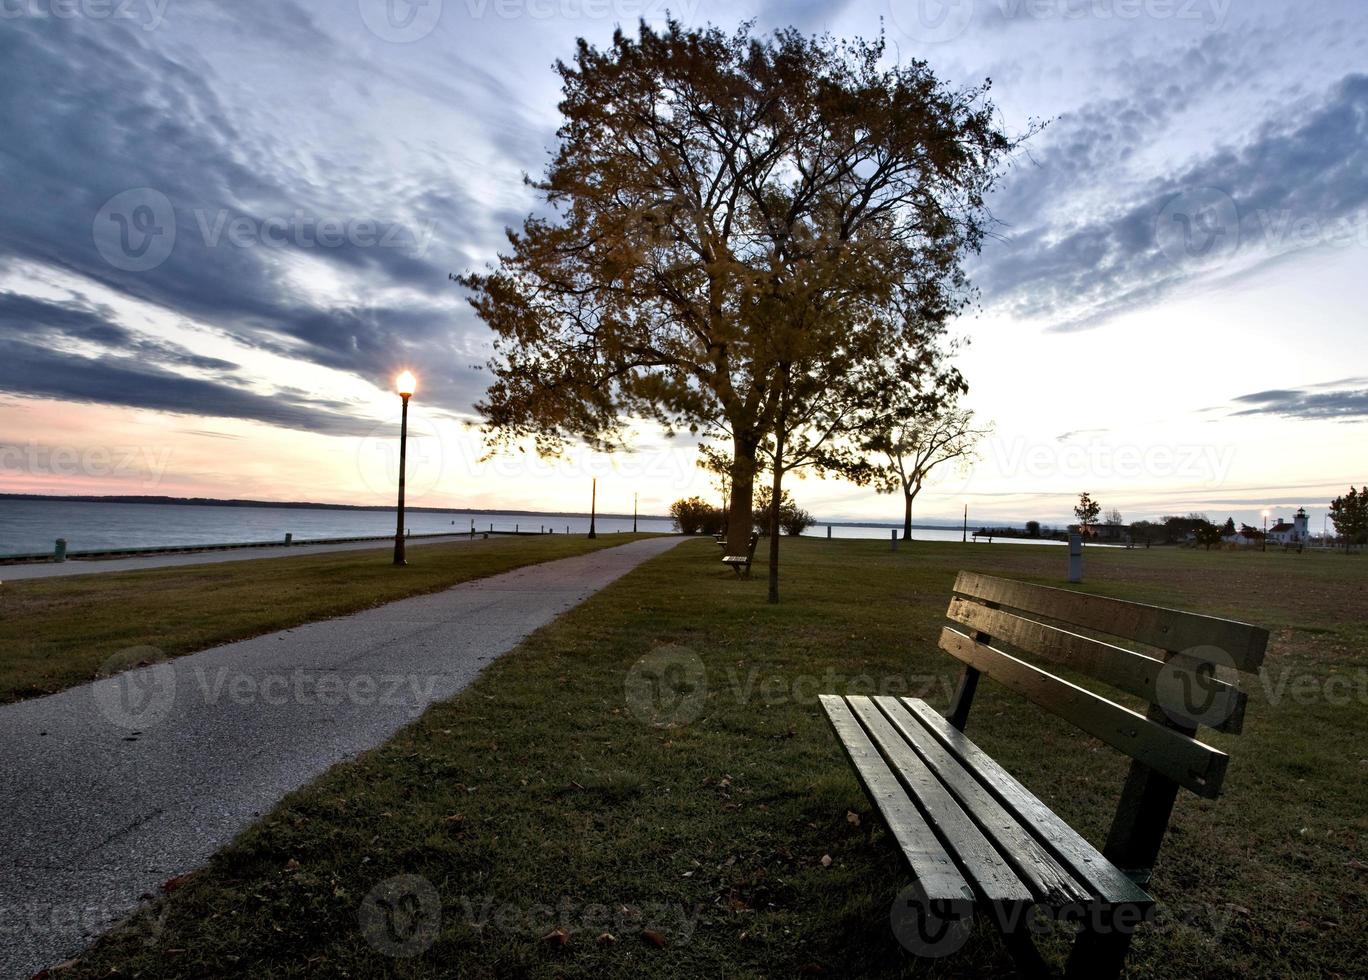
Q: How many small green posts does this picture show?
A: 2